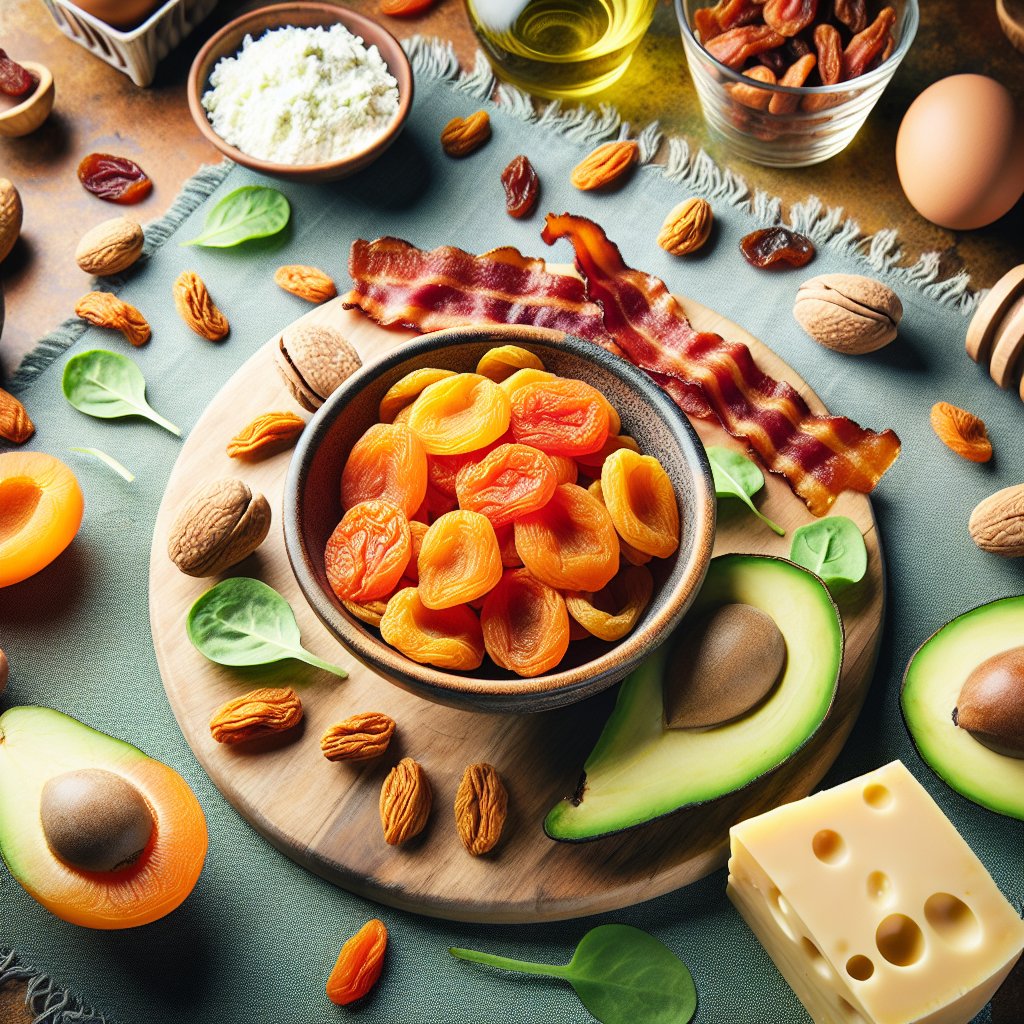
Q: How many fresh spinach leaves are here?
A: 6